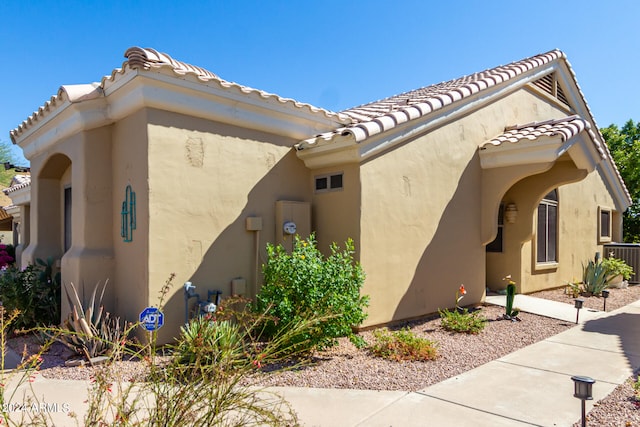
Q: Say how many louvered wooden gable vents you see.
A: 1